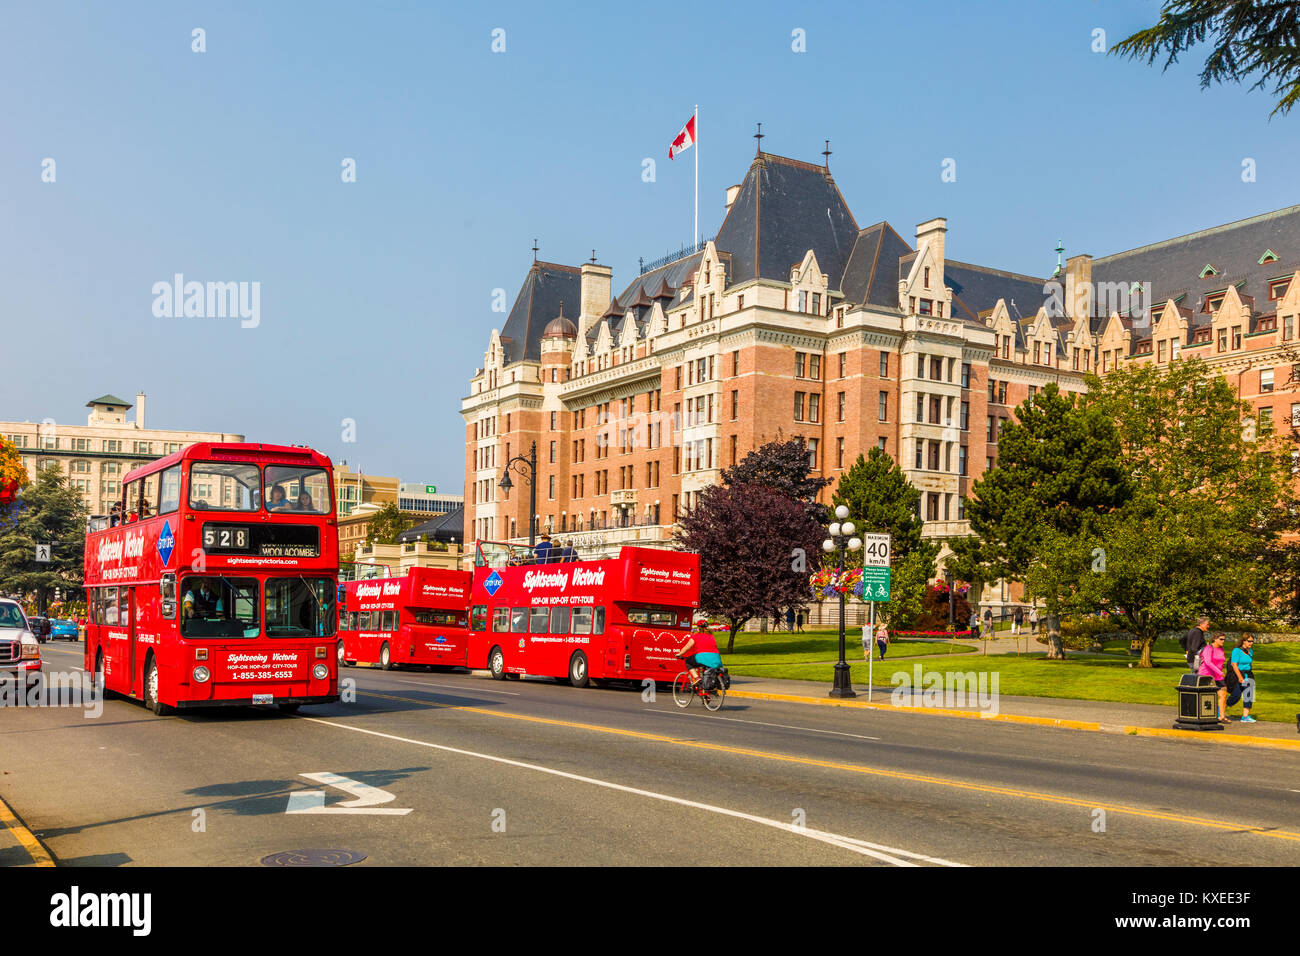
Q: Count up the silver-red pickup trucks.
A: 1